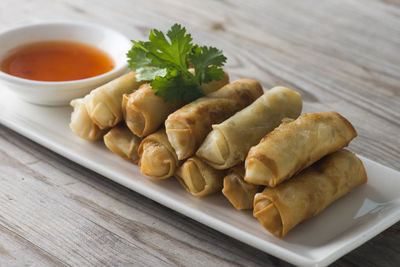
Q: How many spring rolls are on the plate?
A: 11